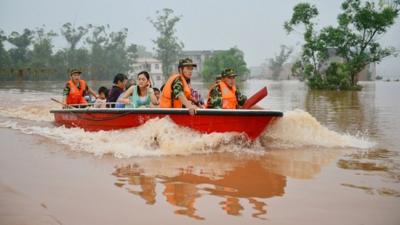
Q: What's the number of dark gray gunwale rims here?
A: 1